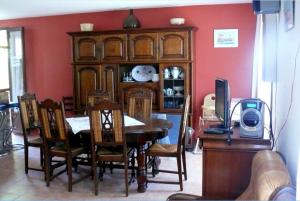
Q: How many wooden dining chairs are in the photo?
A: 6